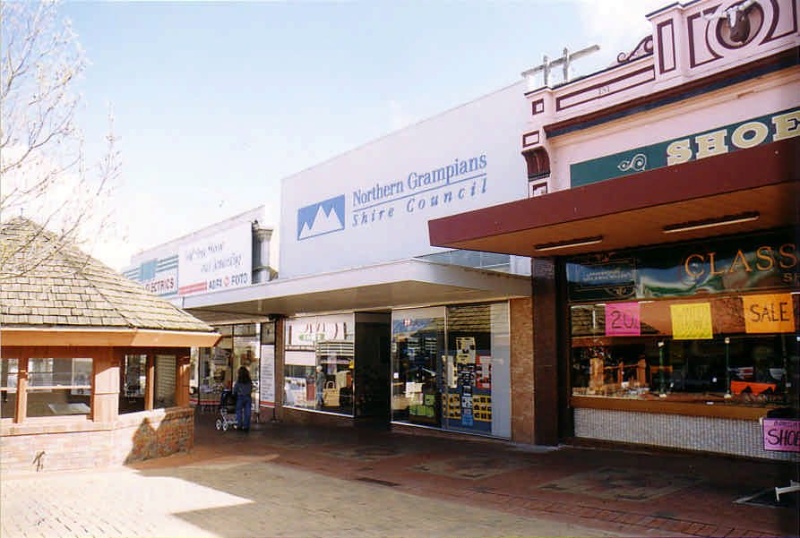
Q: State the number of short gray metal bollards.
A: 0